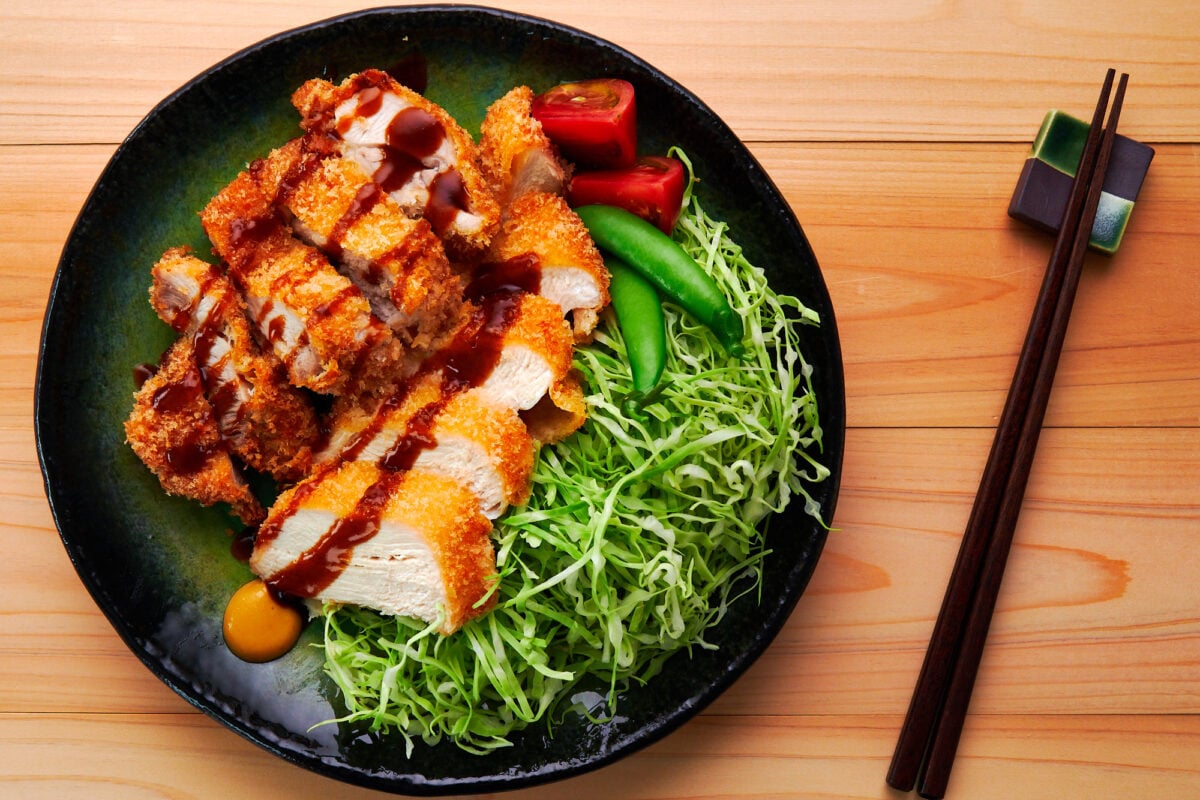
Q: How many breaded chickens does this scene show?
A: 10